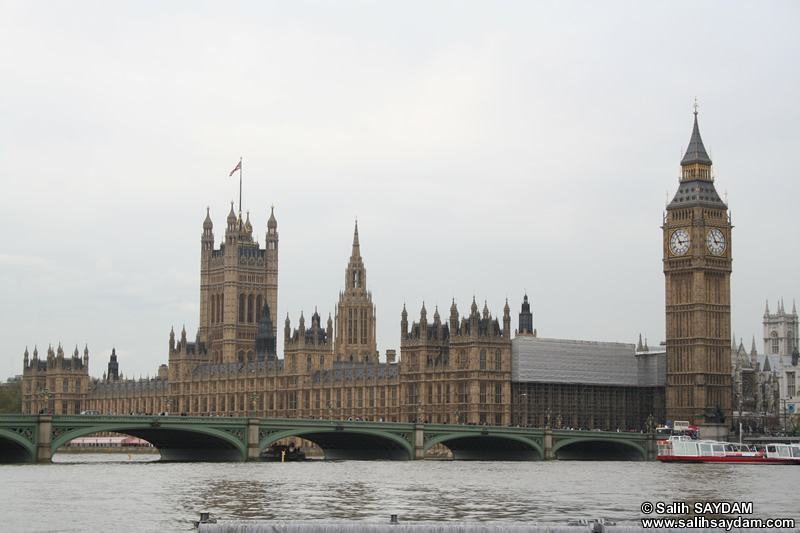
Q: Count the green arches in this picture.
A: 5